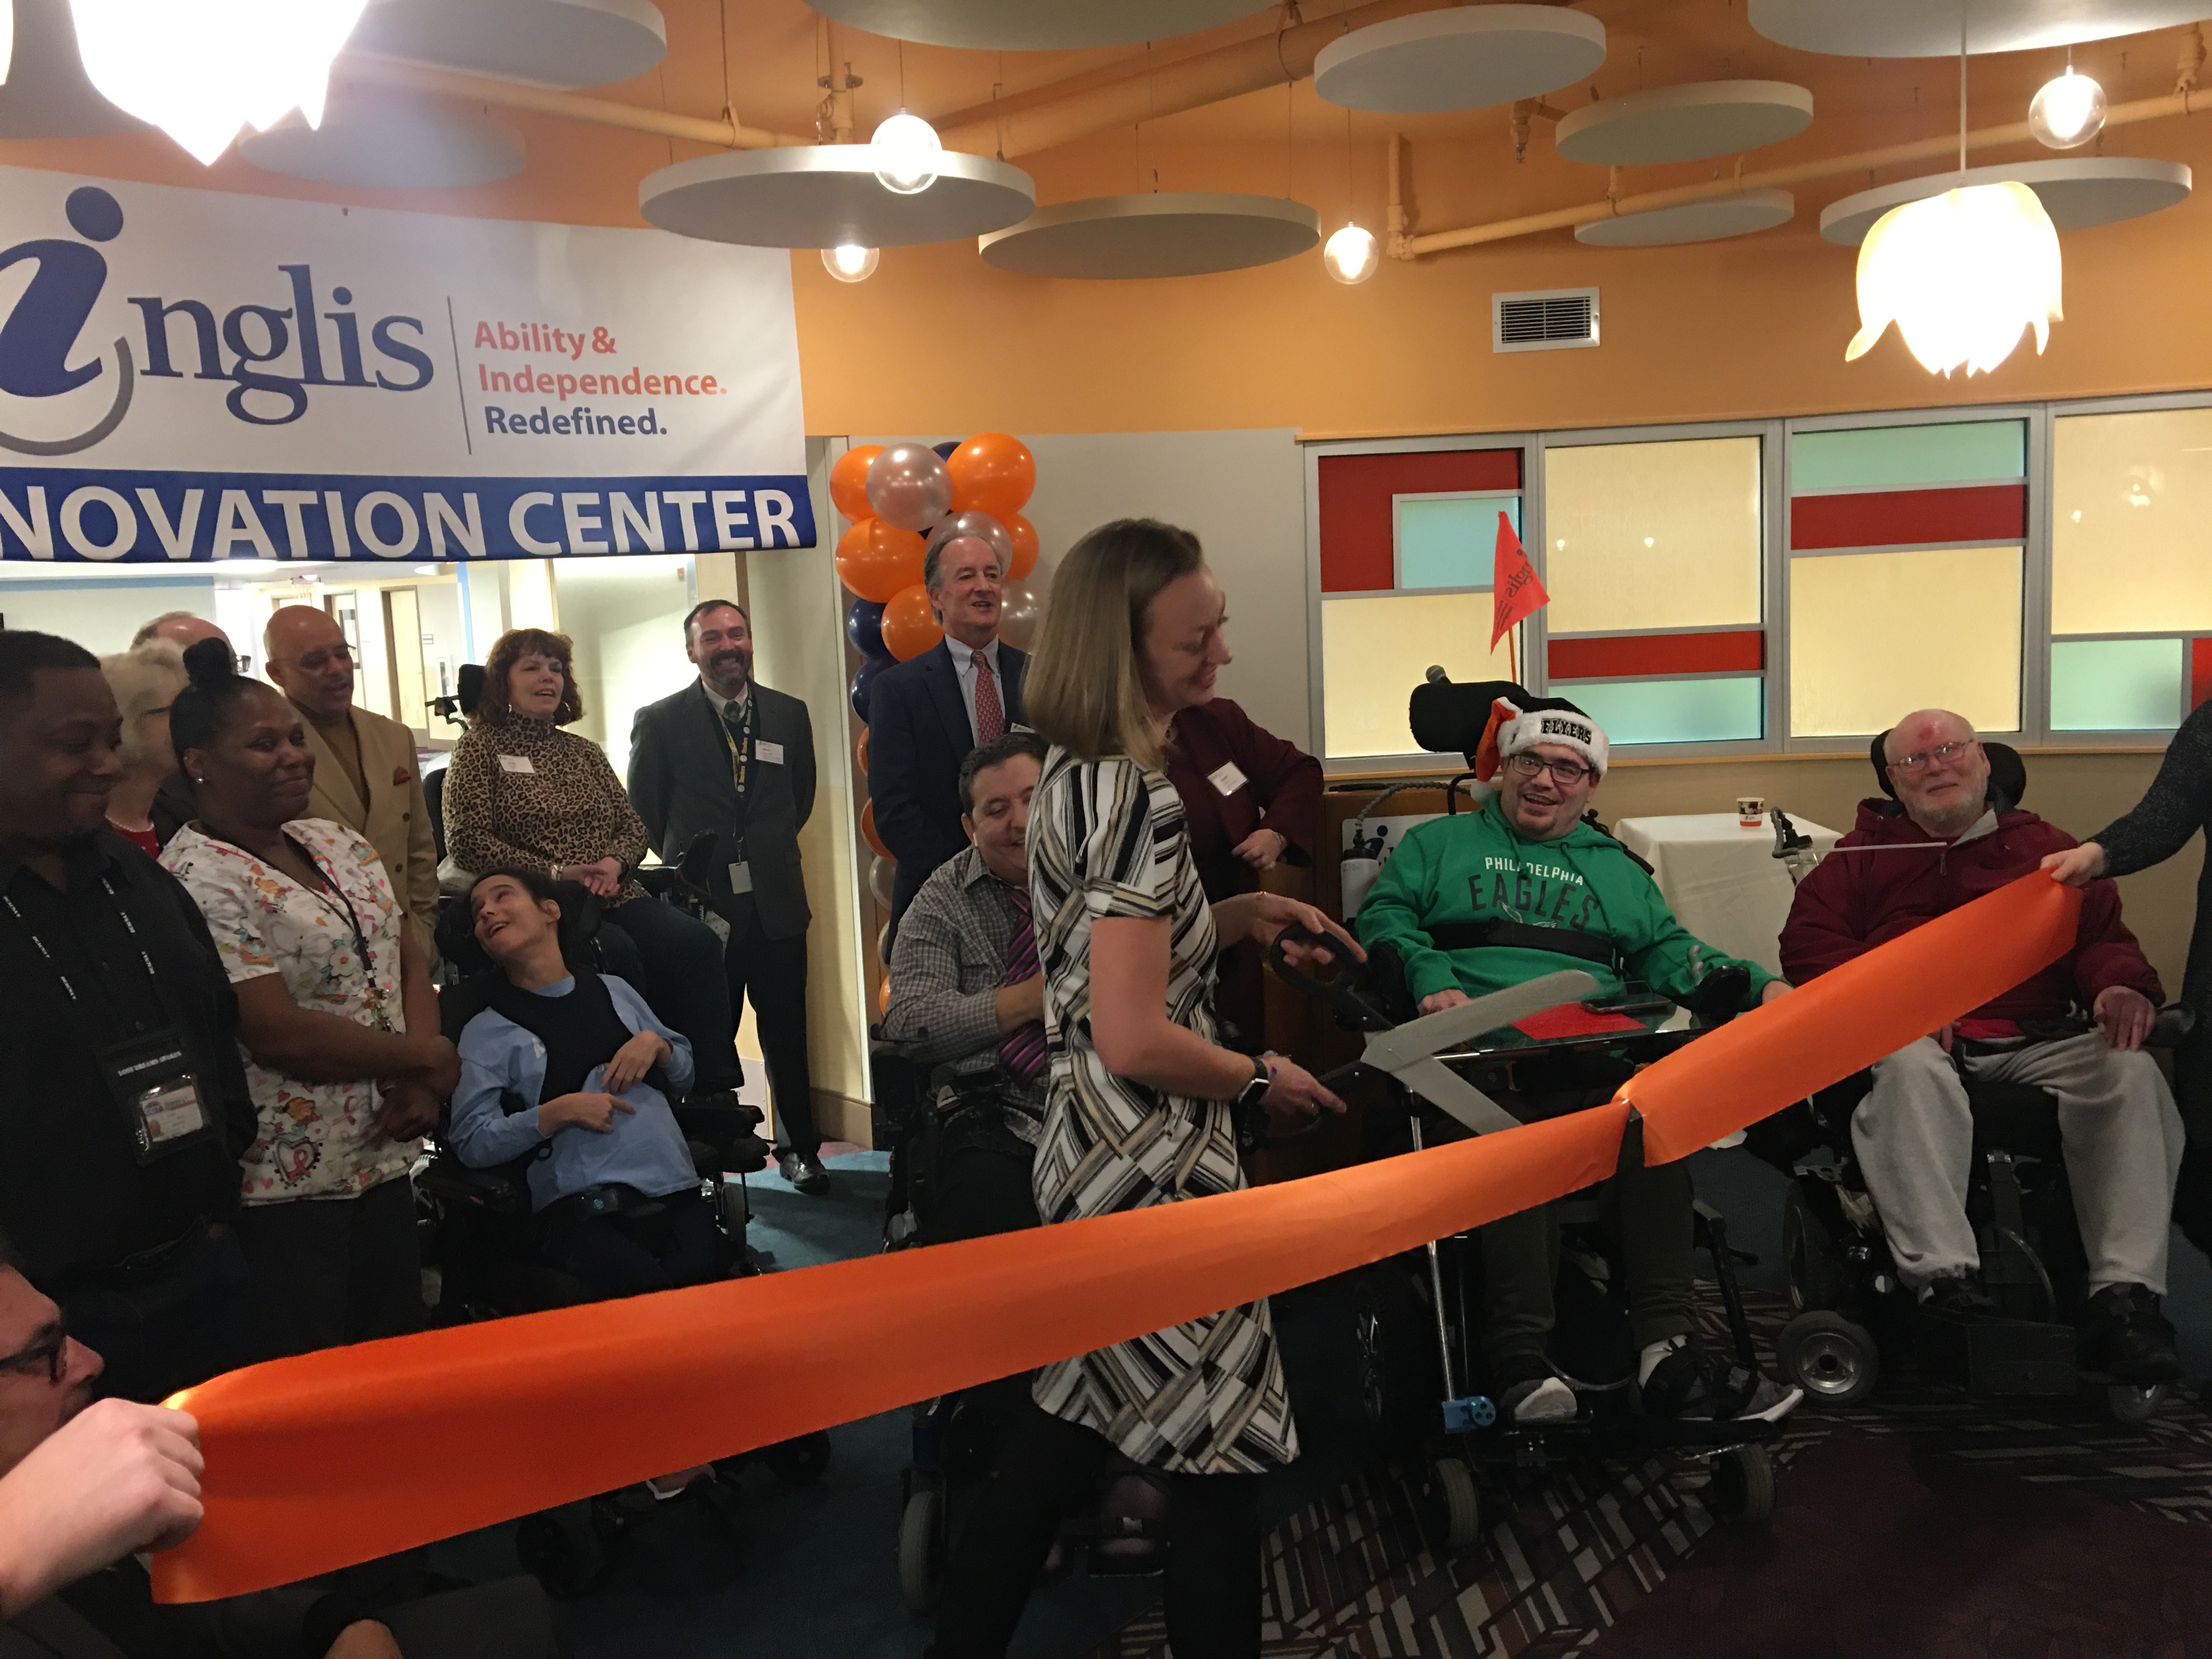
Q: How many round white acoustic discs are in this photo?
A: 11